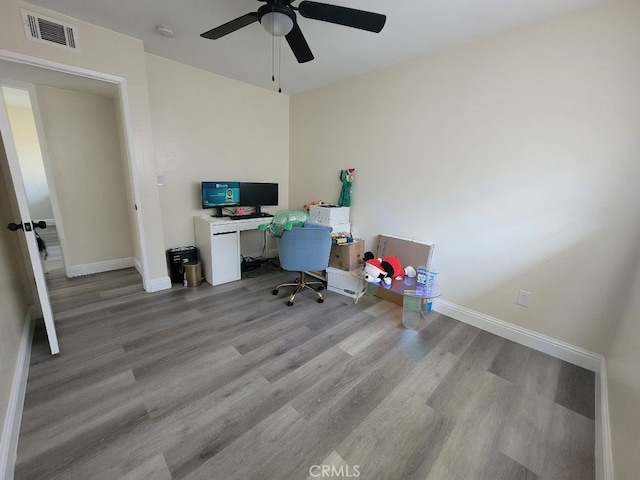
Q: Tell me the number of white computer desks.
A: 1